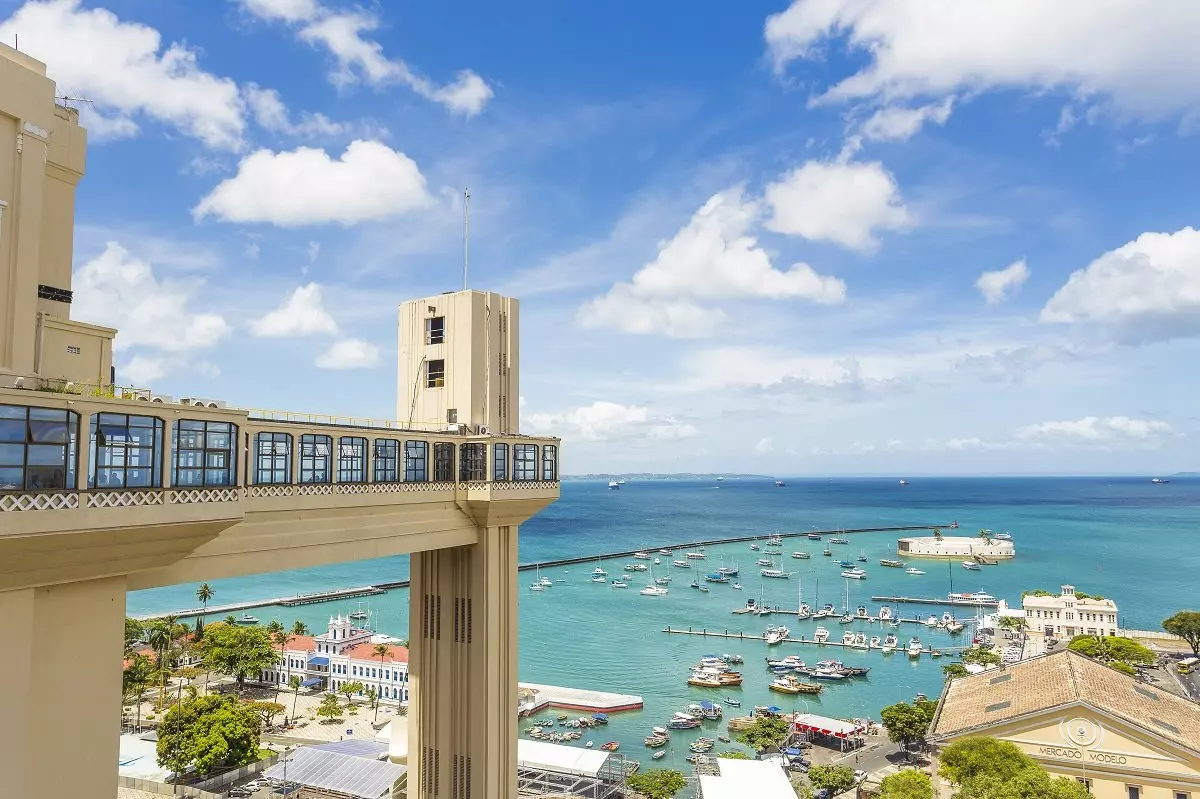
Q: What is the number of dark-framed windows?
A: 13